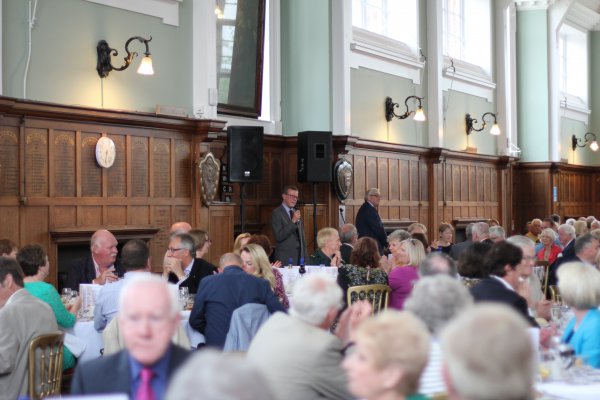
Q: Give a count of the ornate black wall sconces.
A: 4